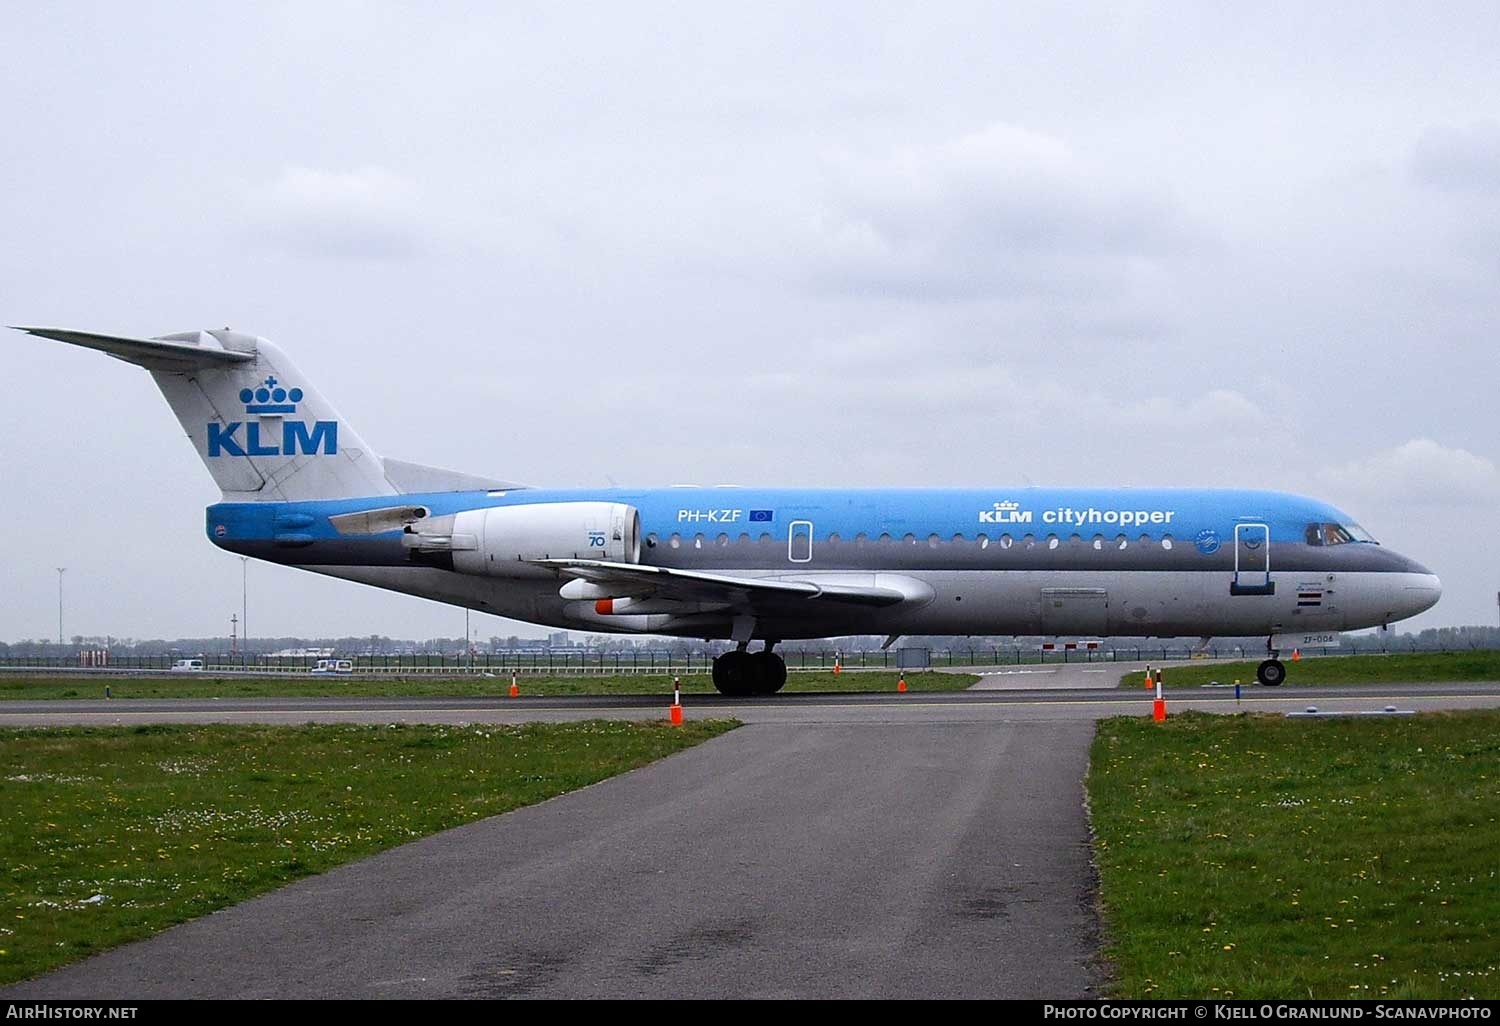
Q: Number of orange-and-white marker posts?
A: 7